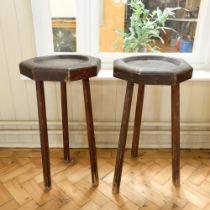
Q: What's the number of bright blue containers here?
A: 1